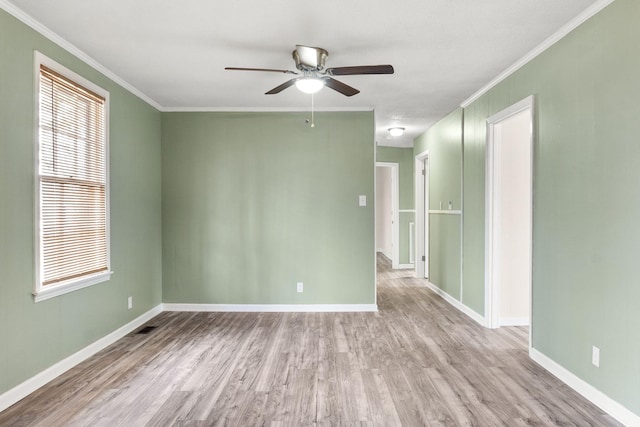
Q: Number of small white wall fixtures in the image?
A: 4